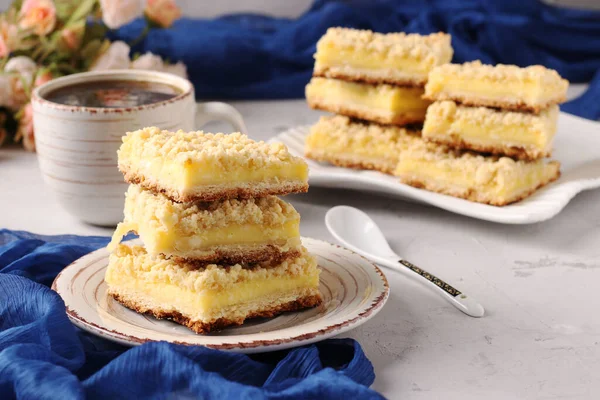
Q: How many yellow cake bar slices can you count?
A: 9